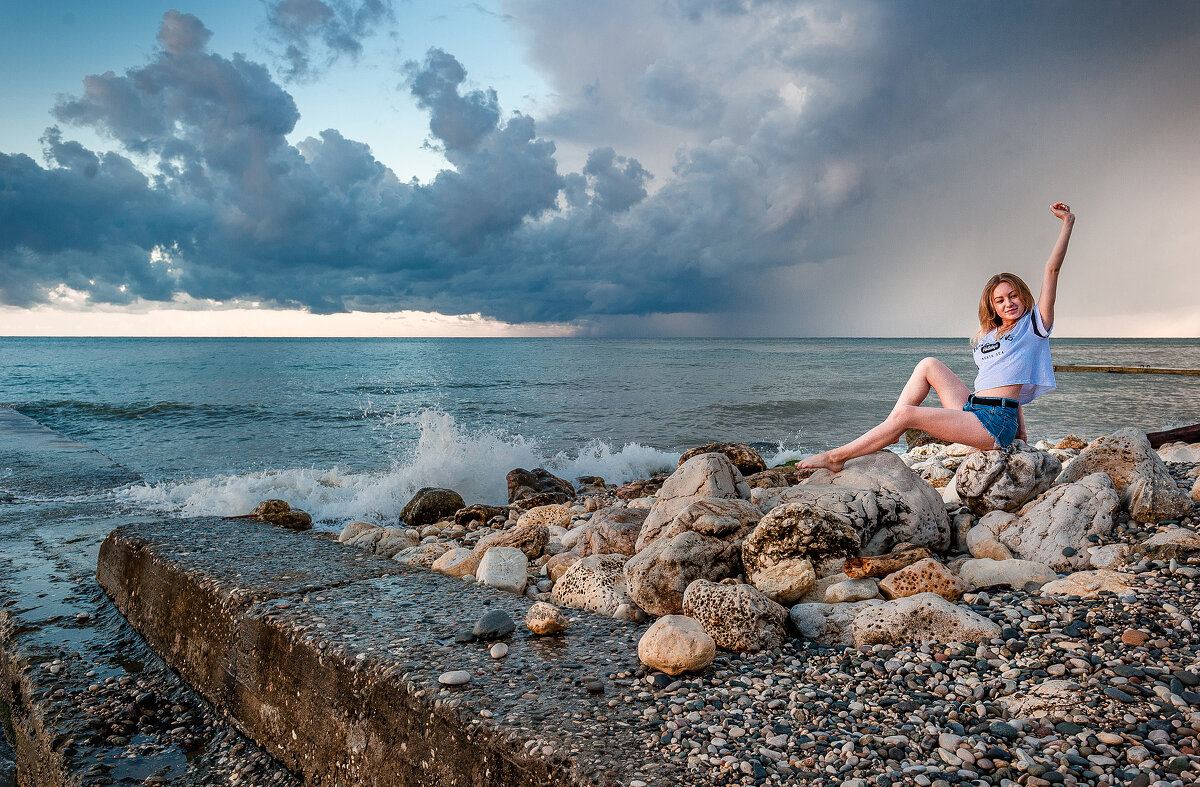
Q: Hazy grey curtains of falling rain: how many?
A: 1